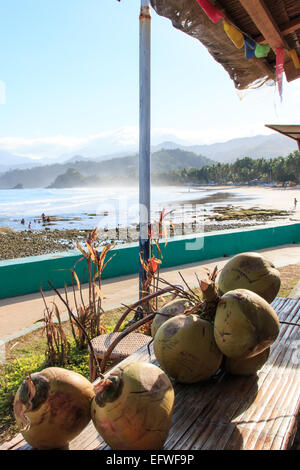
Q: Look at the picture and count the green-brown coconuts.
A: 7